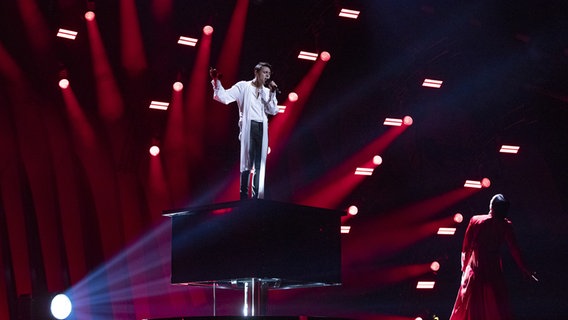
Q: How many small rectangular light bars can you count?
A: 14